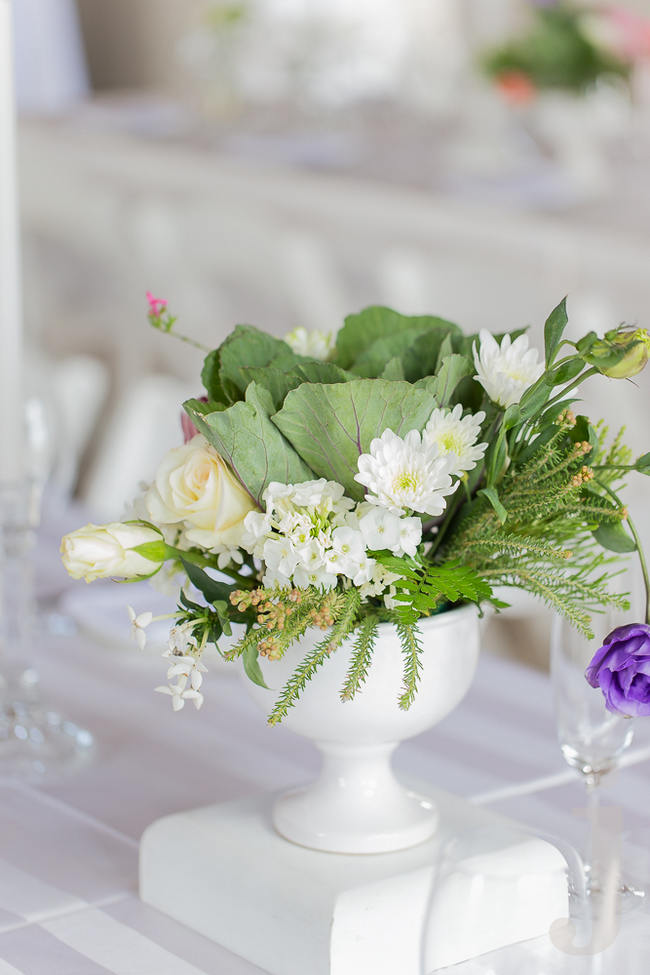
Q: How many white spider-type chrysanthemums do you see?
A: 3